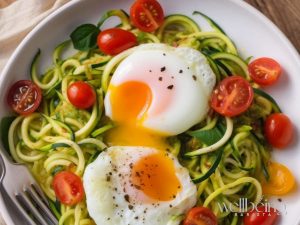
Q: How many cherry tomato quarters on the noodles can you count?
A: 0